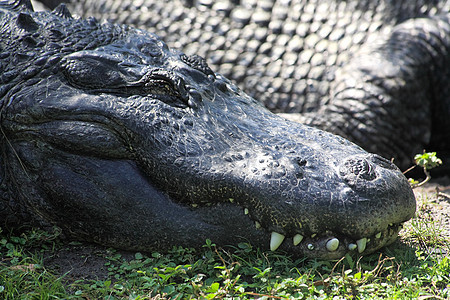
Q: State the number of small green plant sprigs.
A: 1